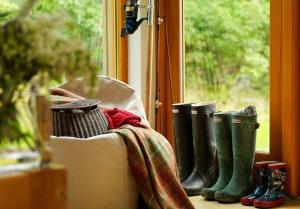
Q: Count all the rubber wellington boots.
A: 6